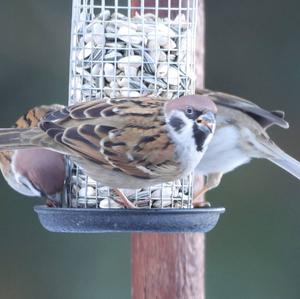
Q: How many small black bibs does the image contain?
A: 1